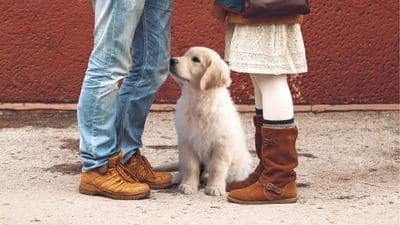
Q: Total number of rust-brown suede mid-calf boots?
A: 2